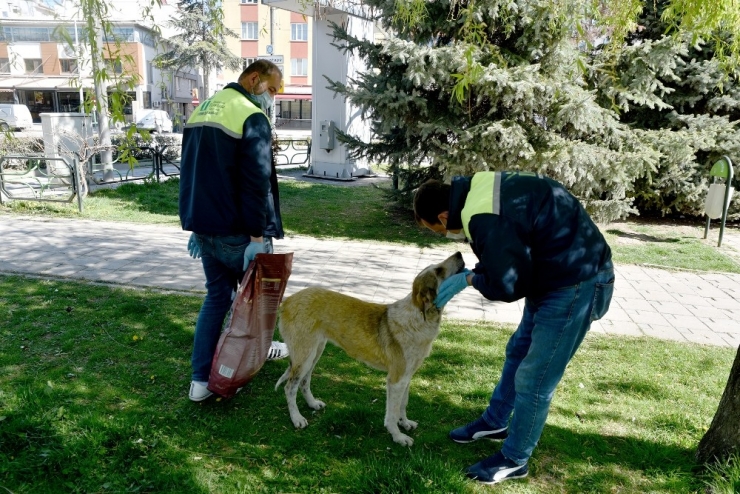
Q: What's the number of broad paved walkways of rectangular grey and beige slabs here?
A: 1